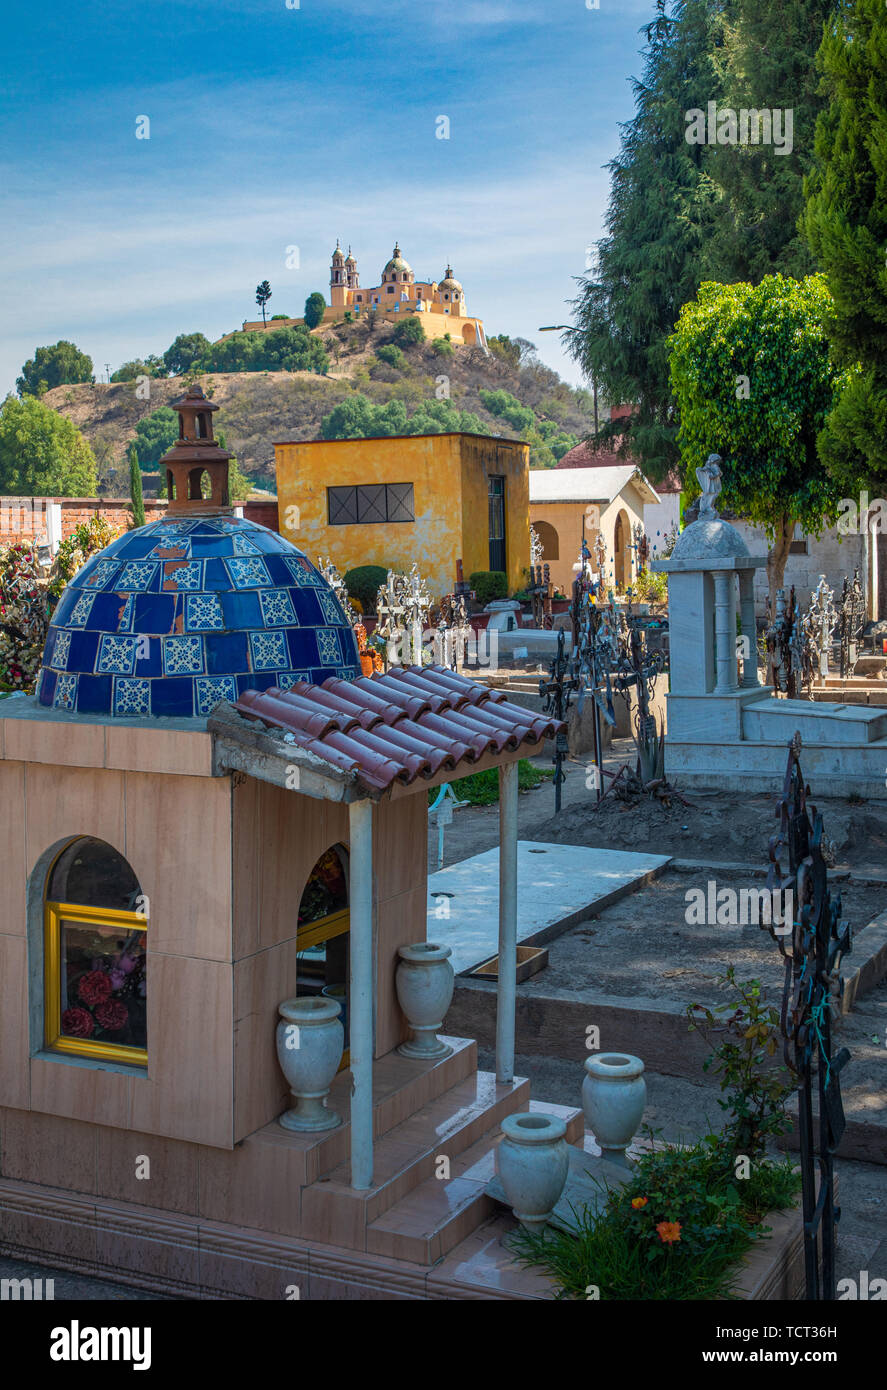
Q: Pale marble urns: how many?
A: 4